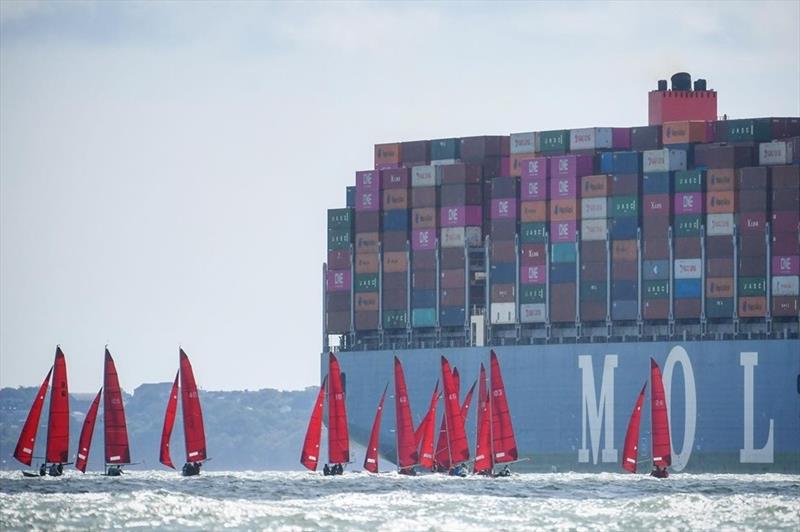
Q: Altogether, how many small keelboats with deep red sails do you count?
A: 10